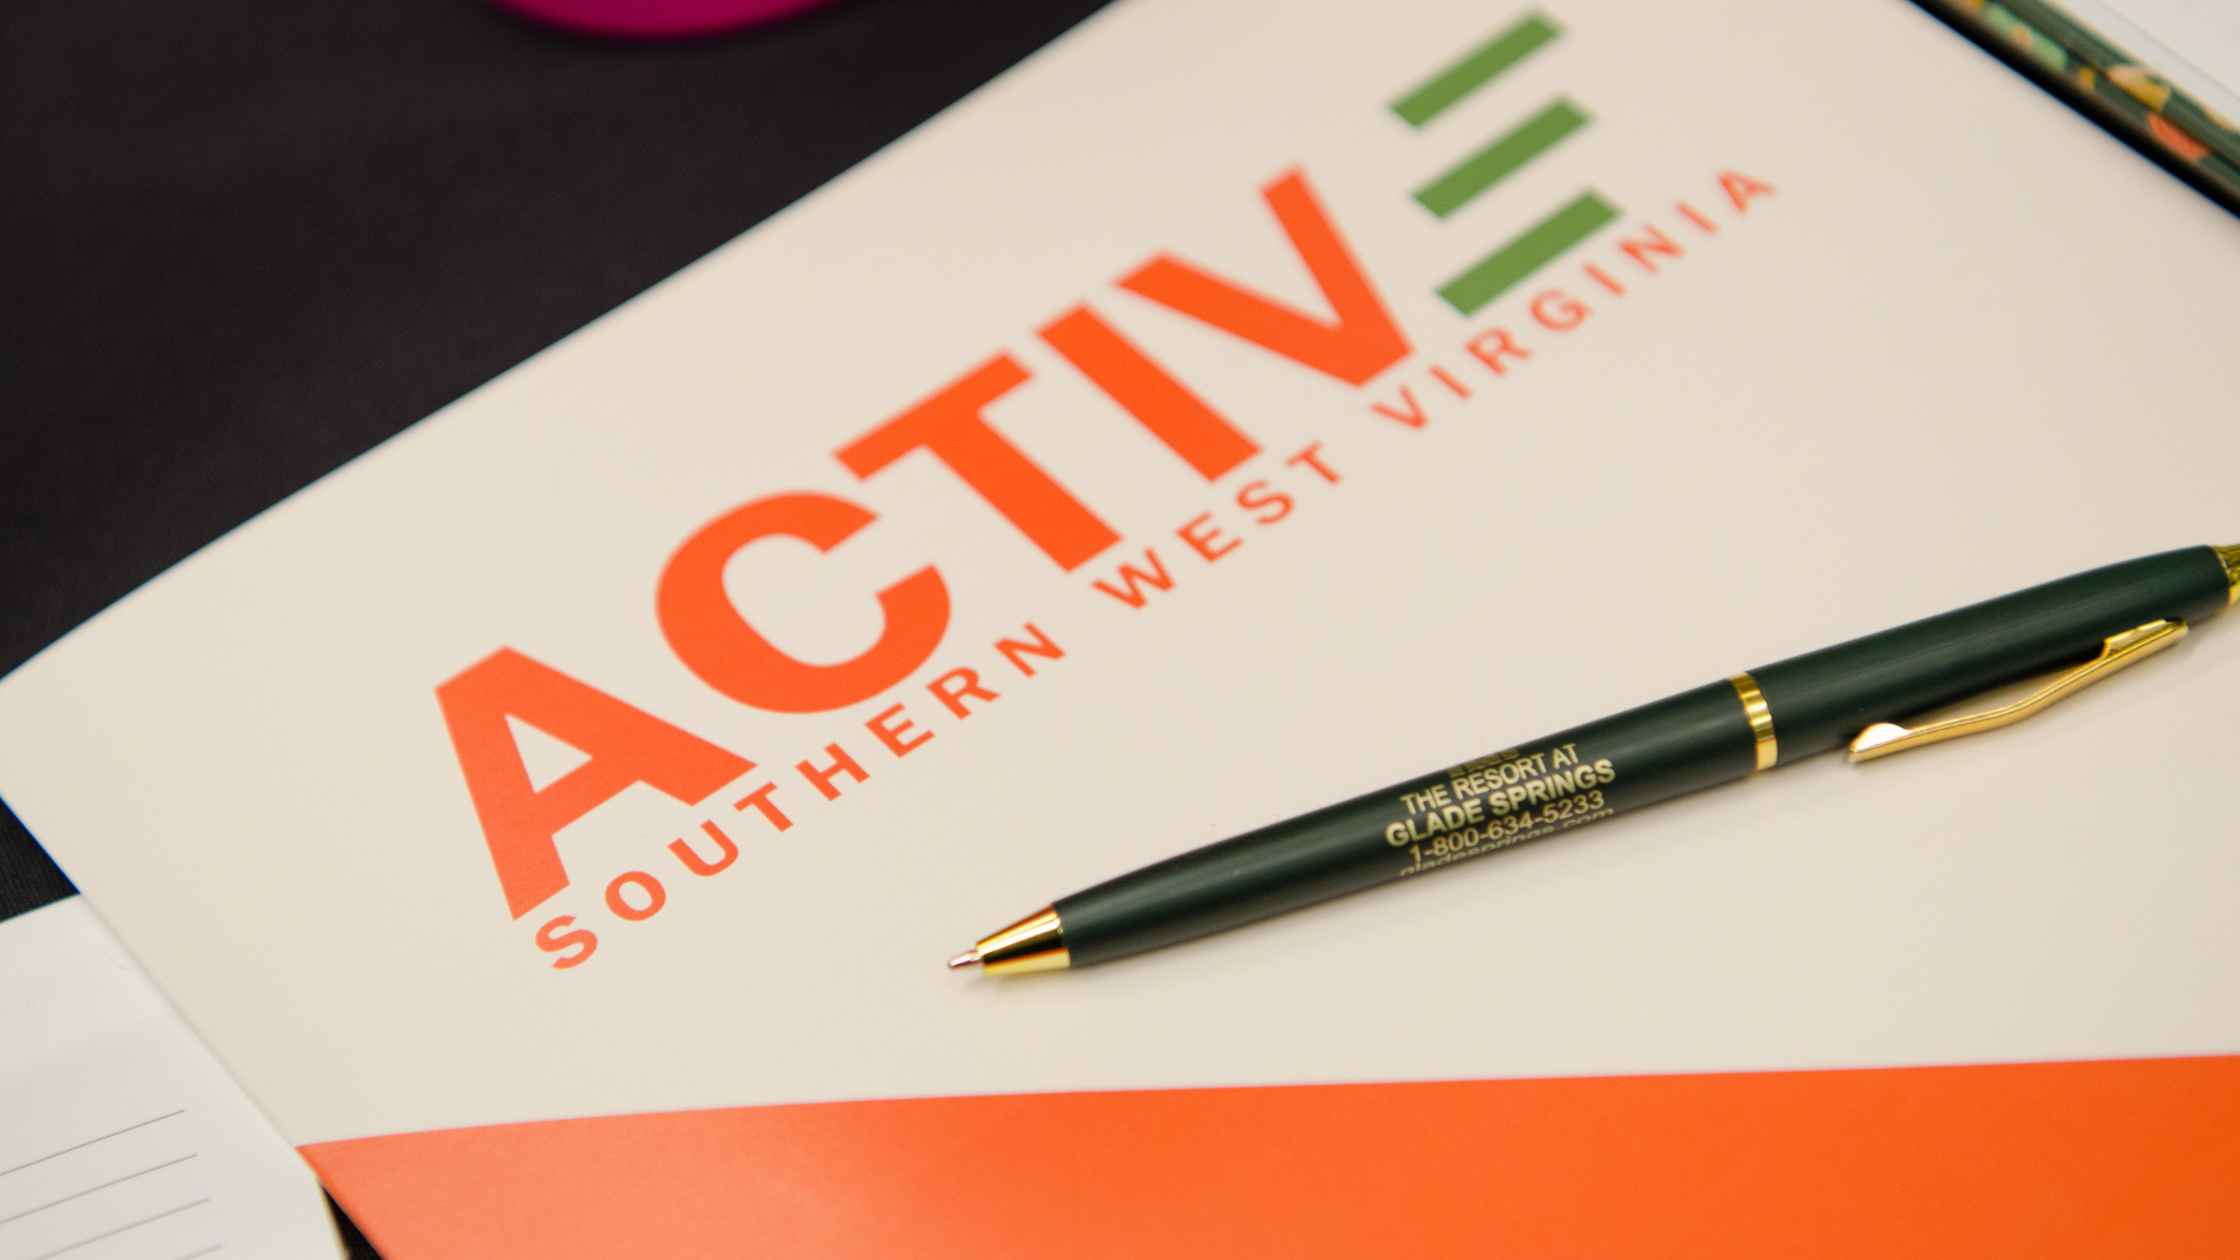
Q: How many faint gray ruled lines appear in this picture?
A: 4